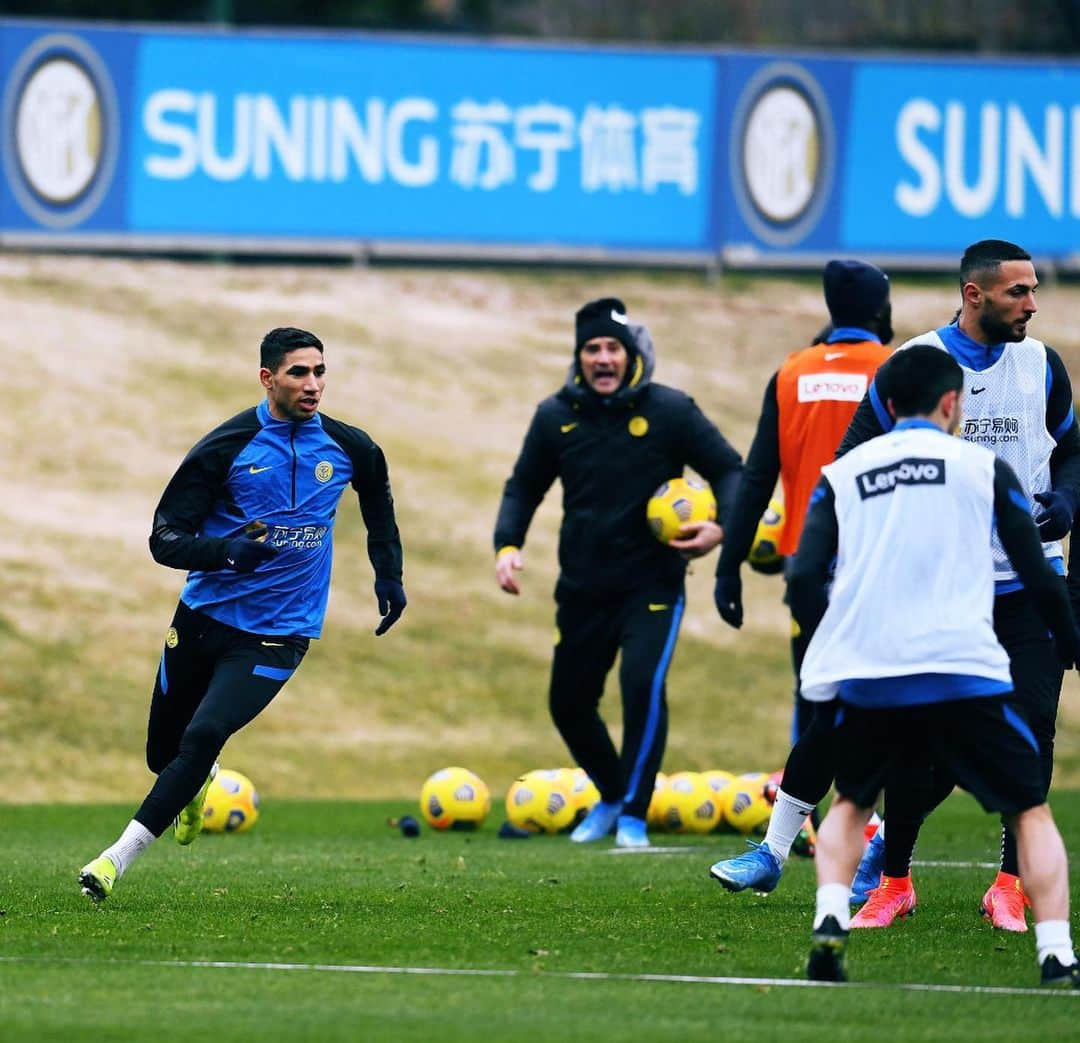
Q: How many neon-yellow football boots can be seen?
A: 2